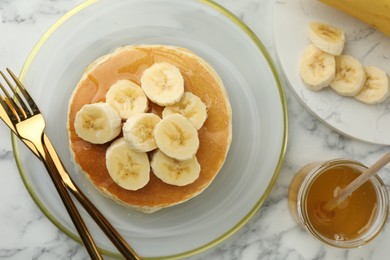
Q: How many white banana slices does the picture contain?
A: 12